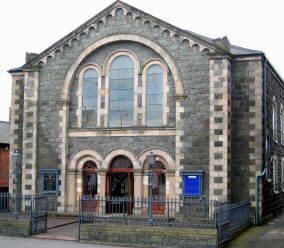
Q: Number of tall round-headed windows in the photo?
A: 3